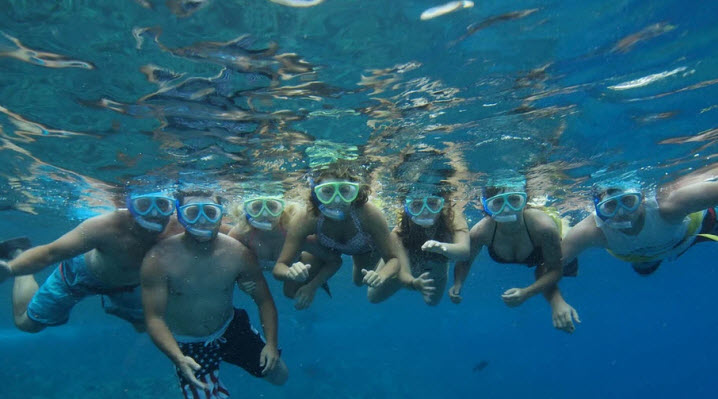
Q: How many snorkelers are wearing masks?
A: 7